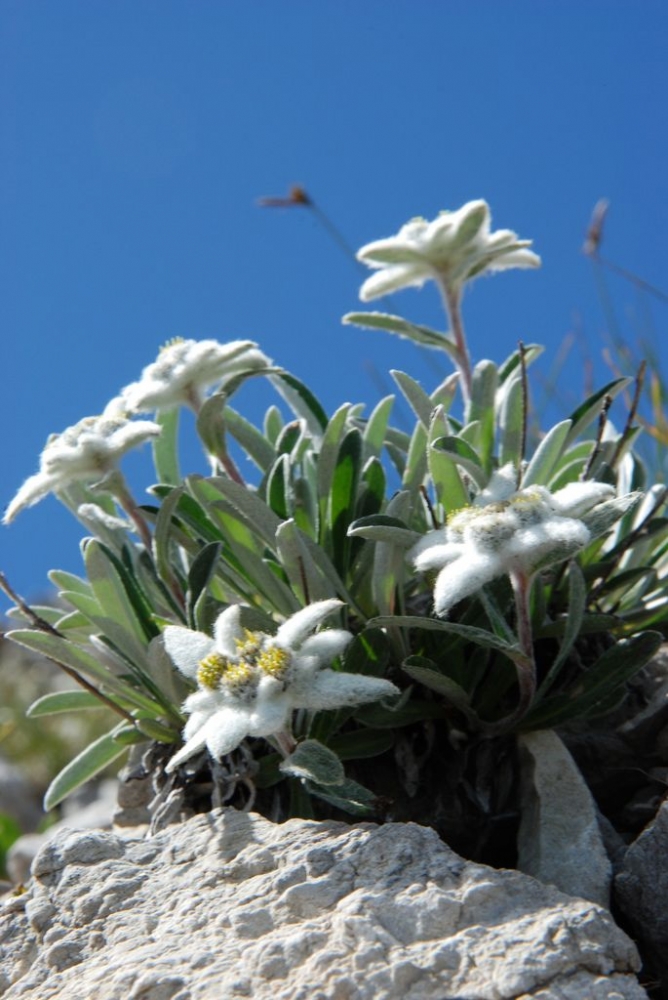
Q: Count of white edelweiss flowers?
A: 5